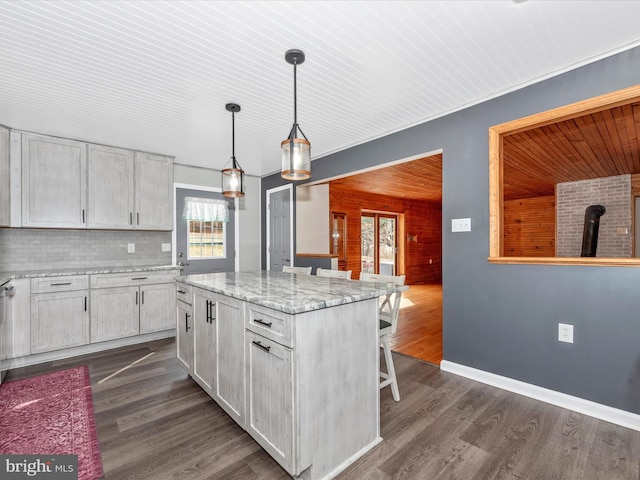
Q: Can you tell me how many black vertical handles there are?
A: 9